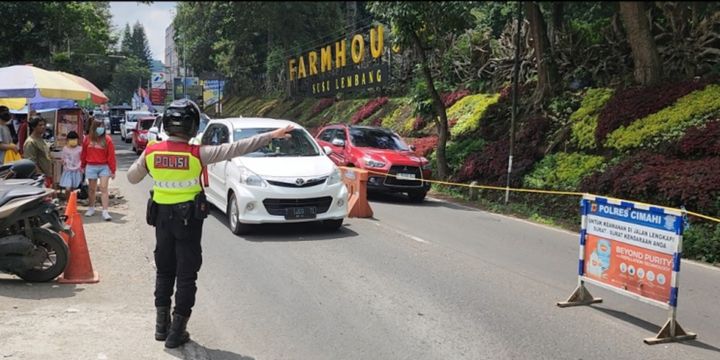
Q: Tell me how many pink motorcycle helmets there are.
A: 0